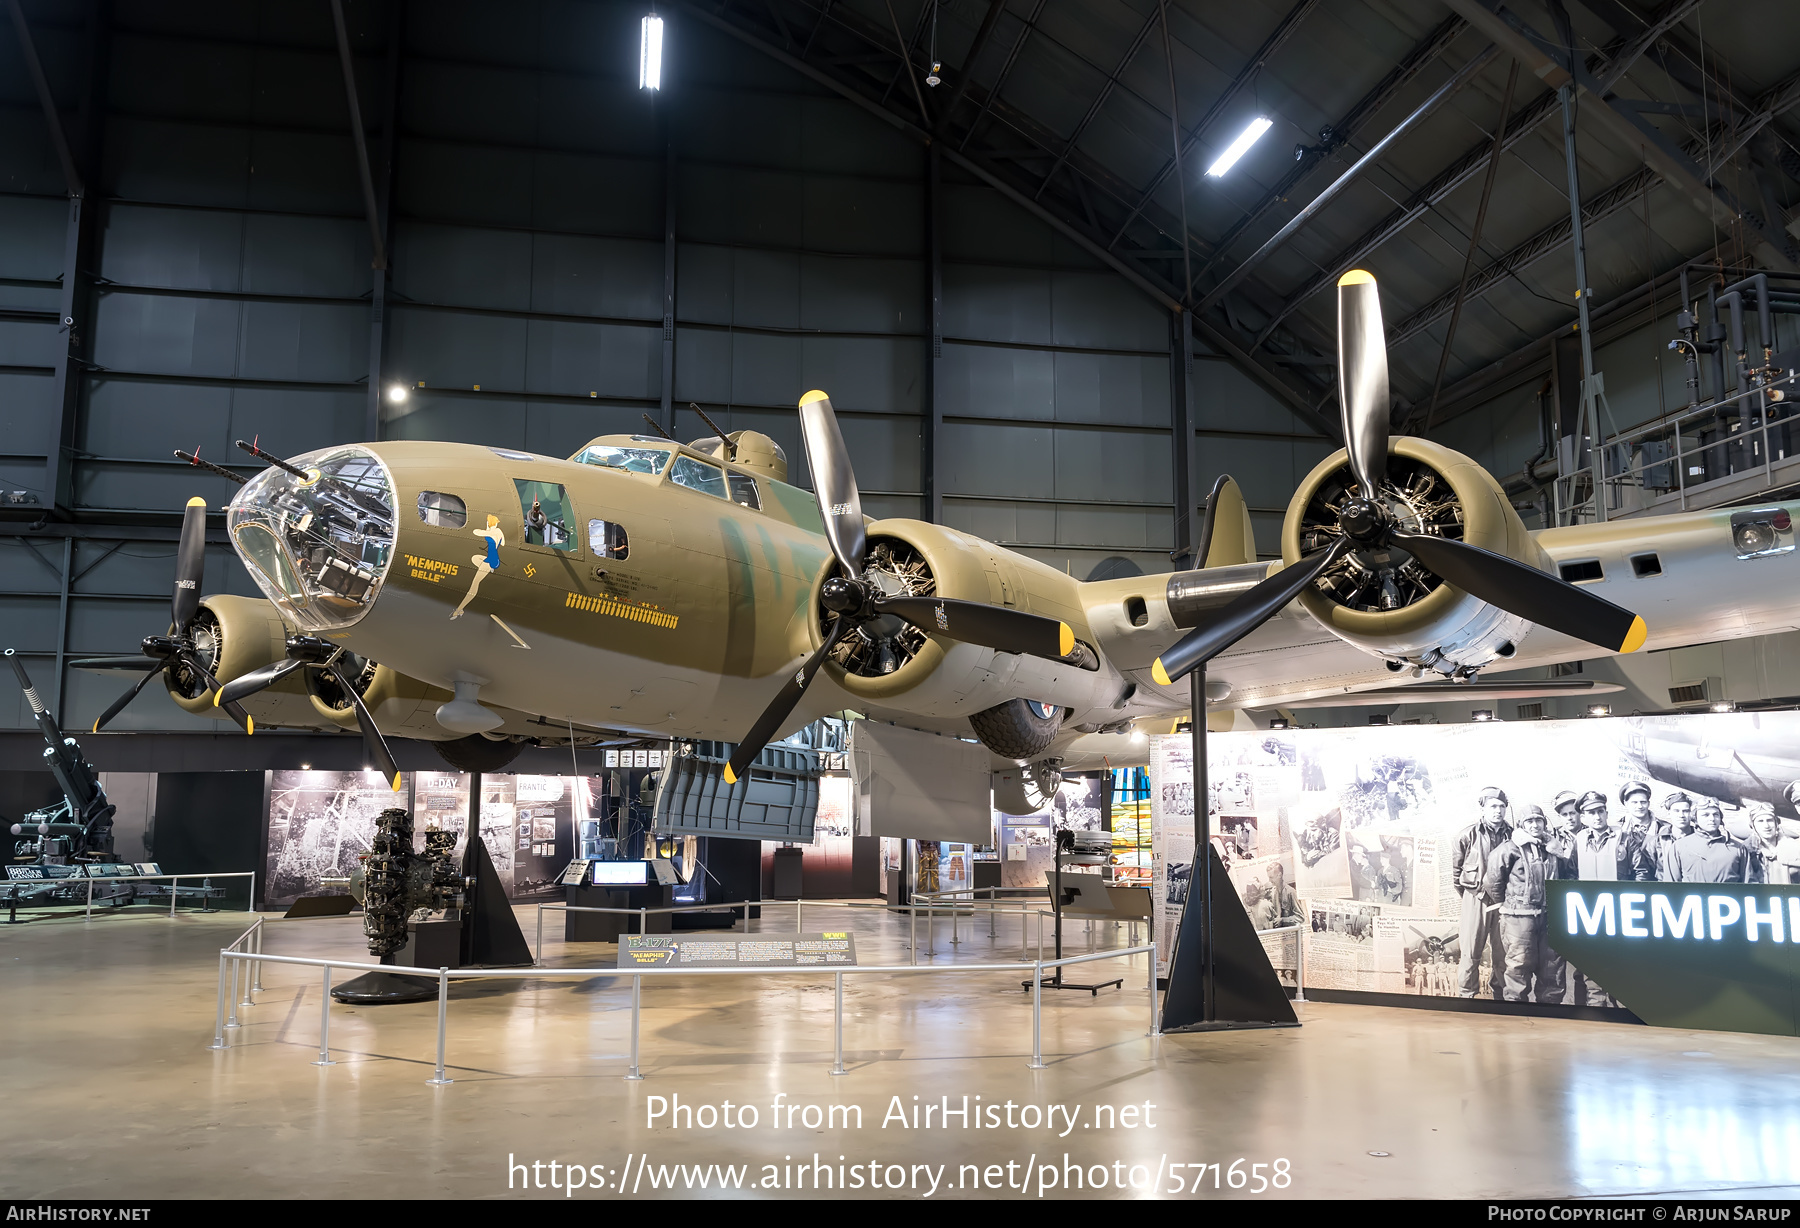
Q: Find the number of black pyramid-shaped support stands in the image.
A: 2